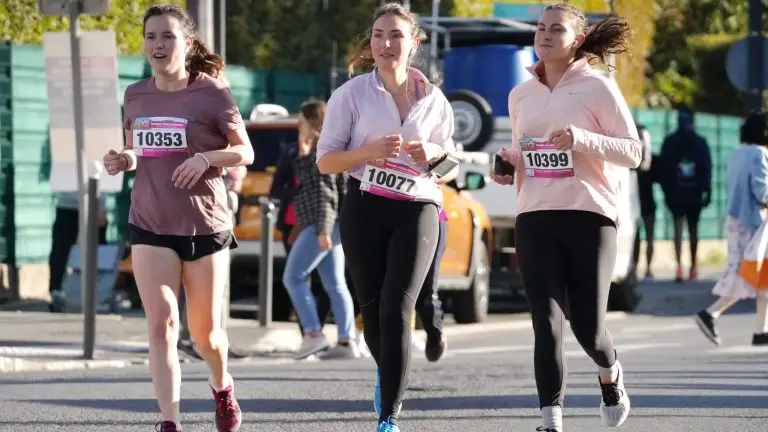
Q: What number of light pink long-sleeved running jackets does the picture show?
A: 1